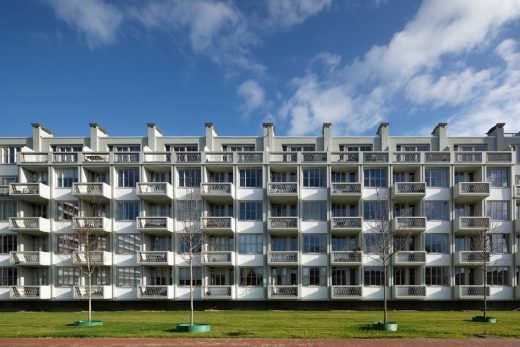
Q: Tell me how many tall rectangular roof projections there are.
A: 9